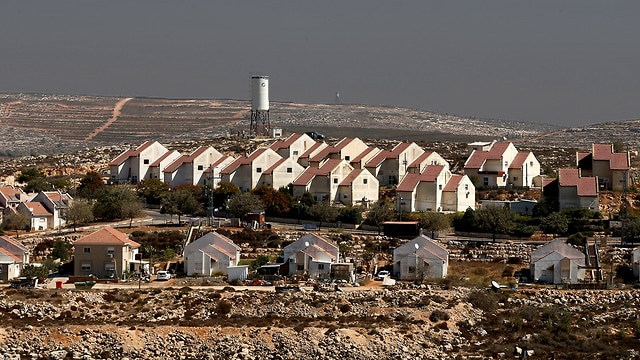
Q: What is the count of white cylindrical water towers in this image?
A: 1